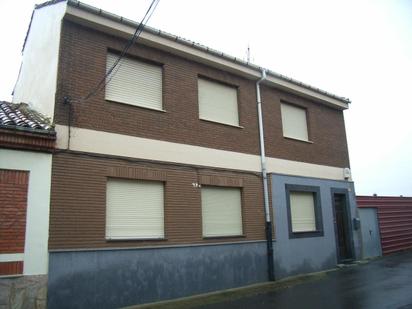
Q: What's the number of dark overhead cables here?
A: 2